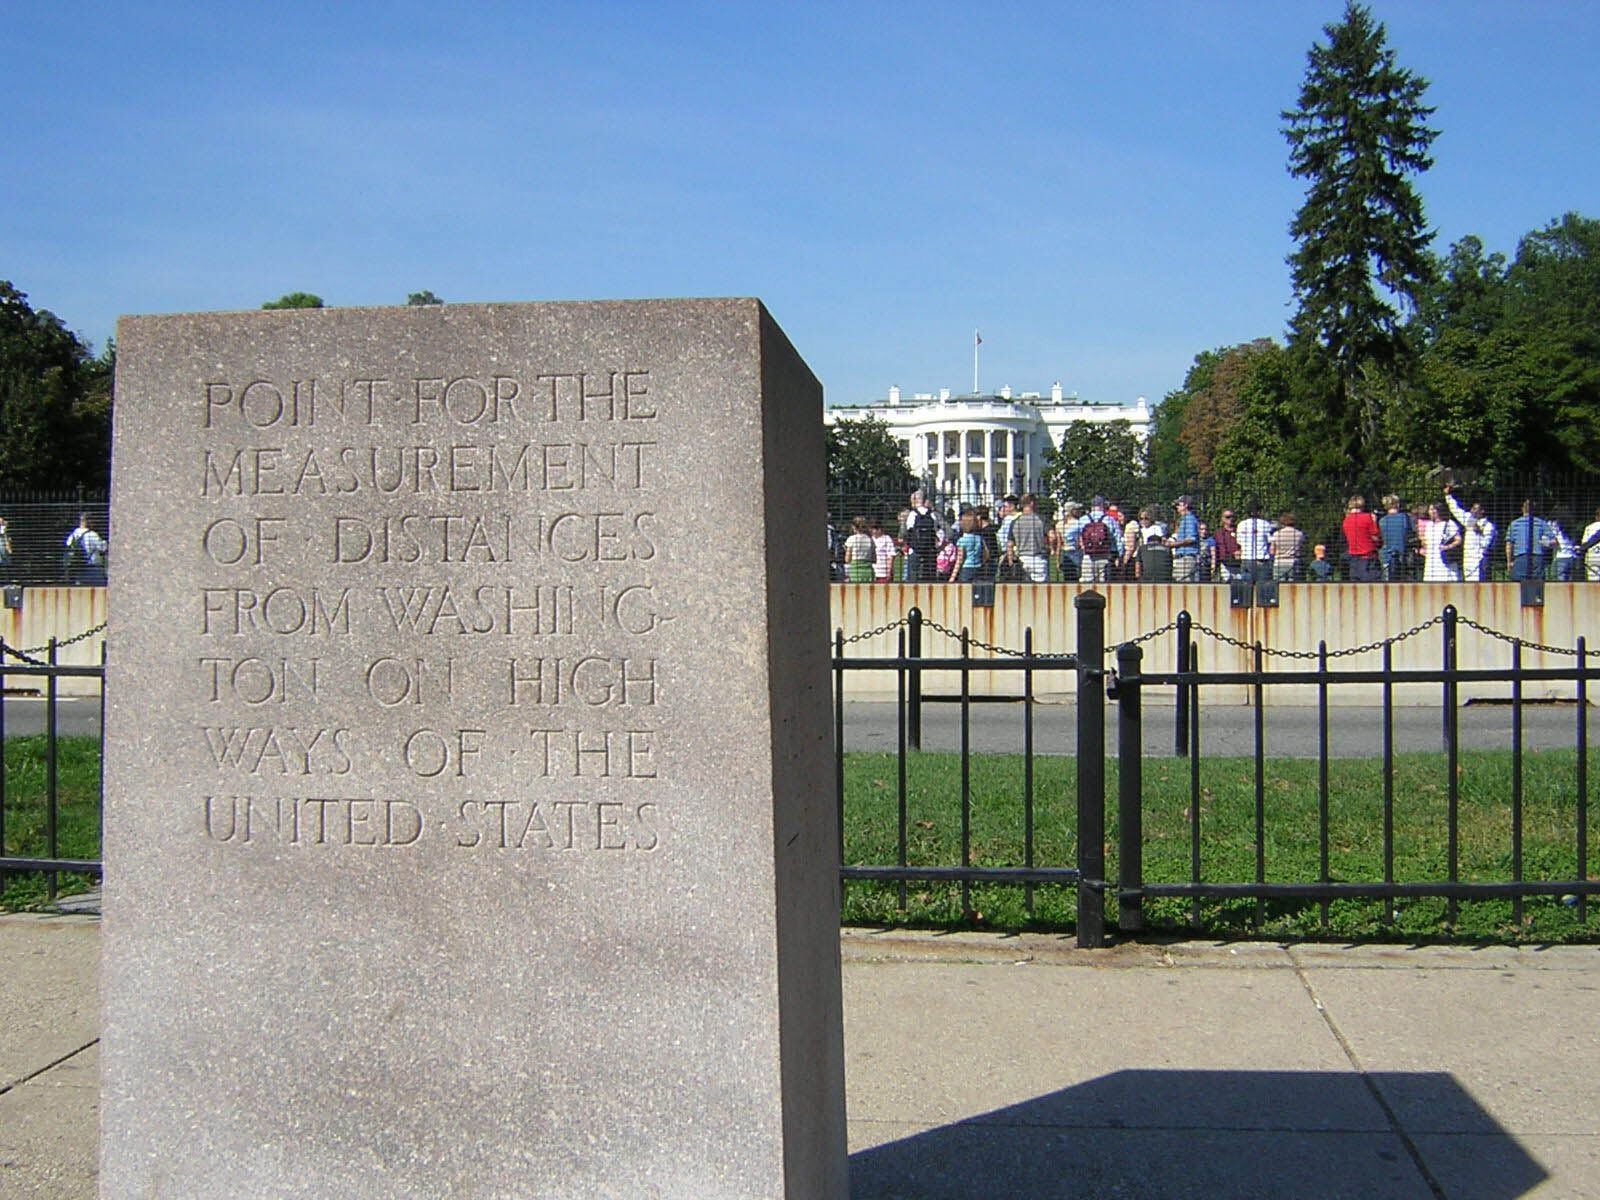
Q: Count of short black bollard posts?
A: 3